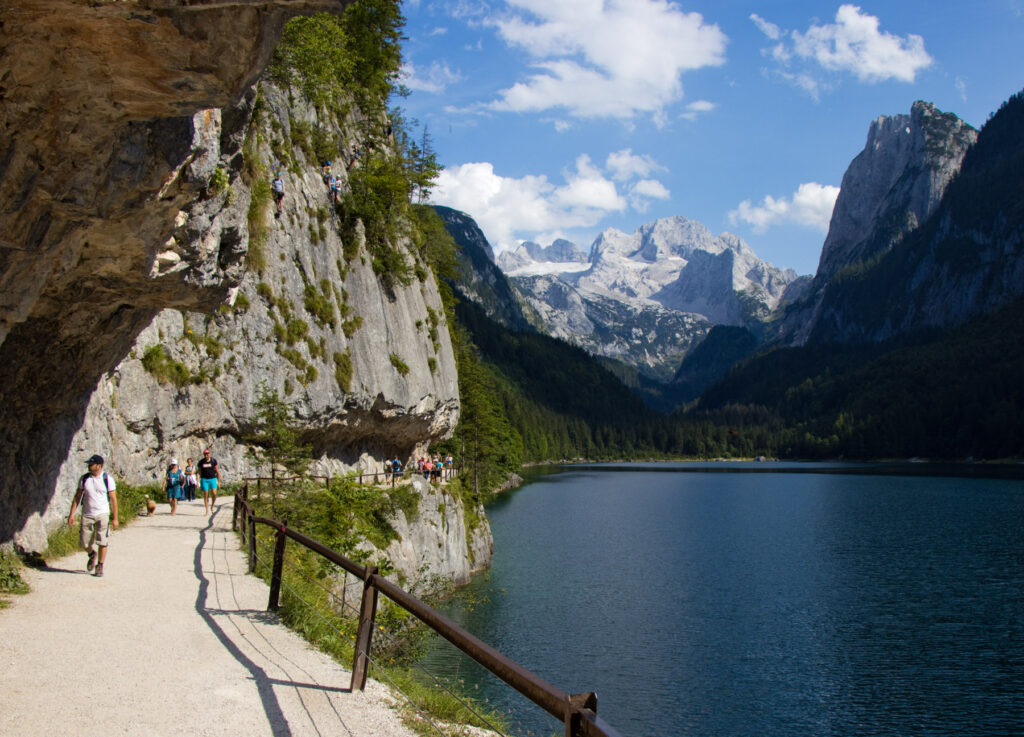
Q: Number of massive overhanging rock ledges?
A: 2